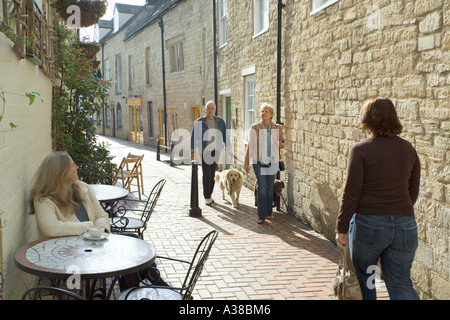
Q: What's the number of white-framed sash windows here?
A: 4